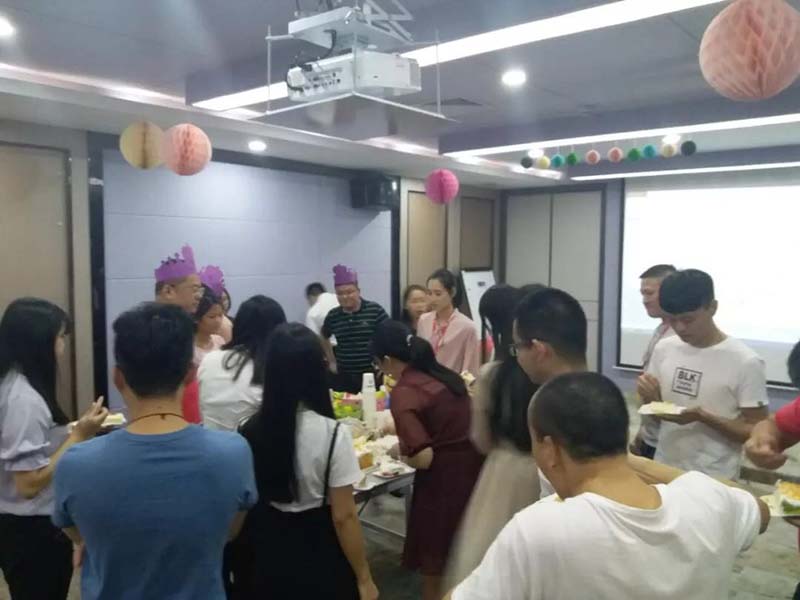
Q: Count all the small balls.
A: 10